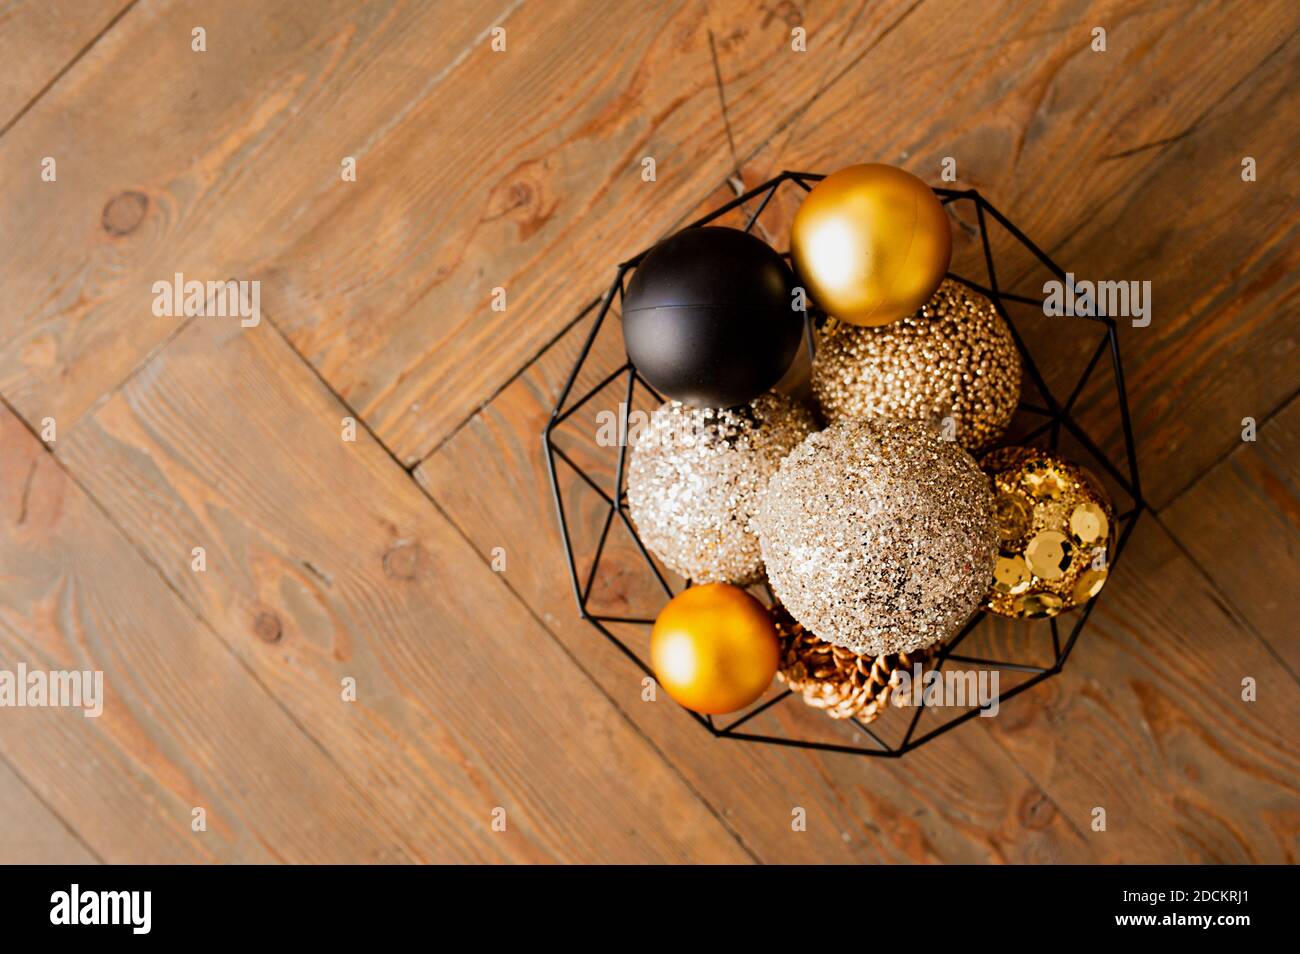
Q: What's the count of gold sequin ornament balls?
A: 1